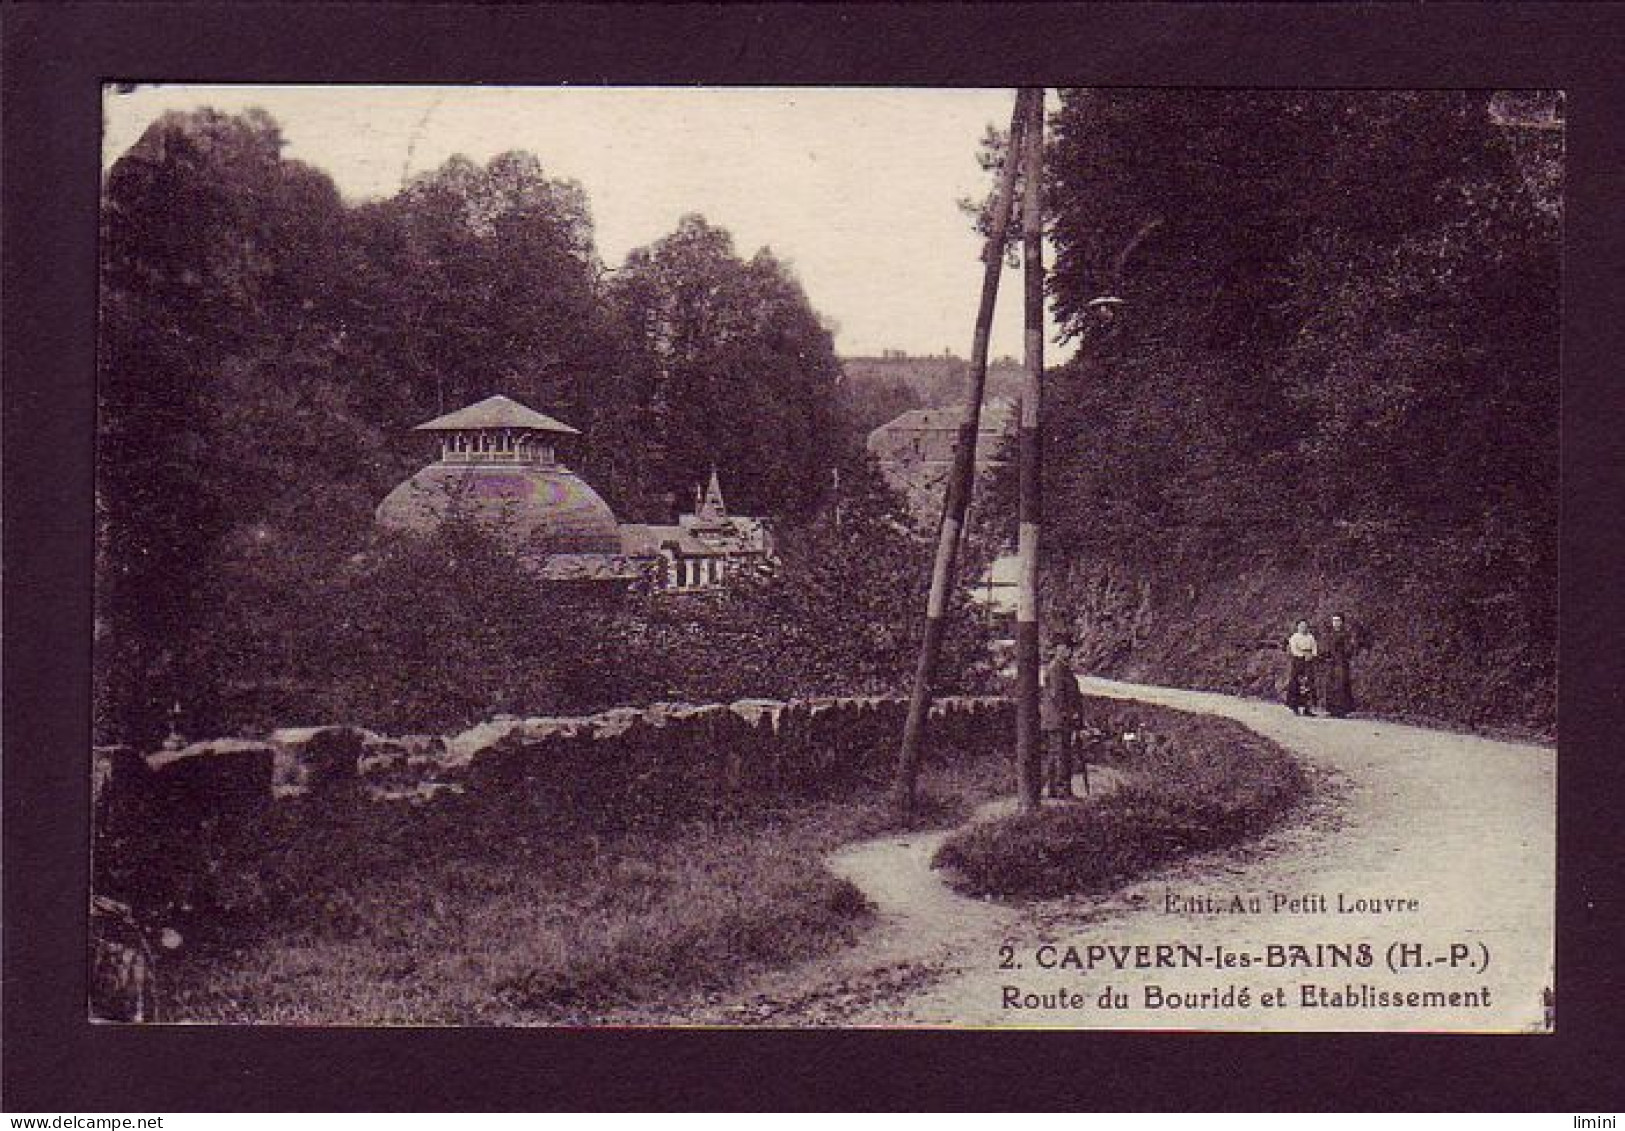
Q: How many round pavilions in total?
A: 1